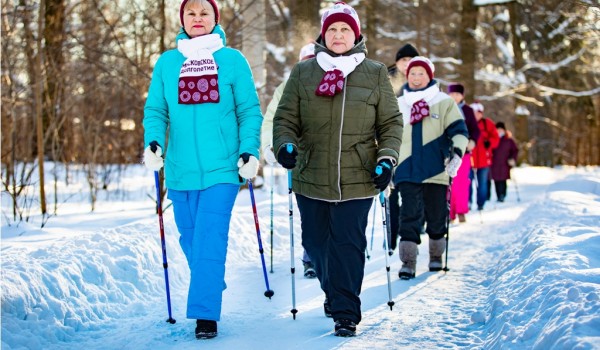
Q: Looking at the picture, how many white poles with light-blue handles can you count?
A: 2